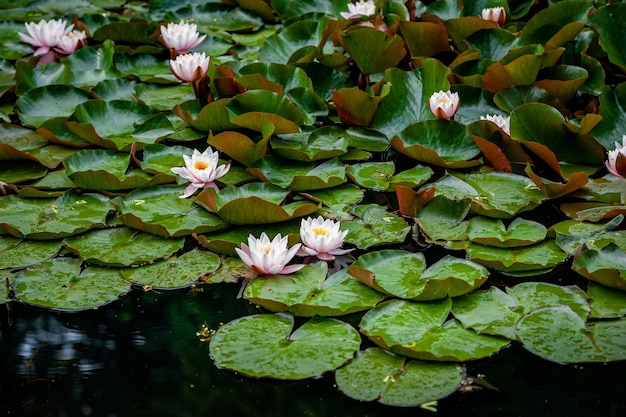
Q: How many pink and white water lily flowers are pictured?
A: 12